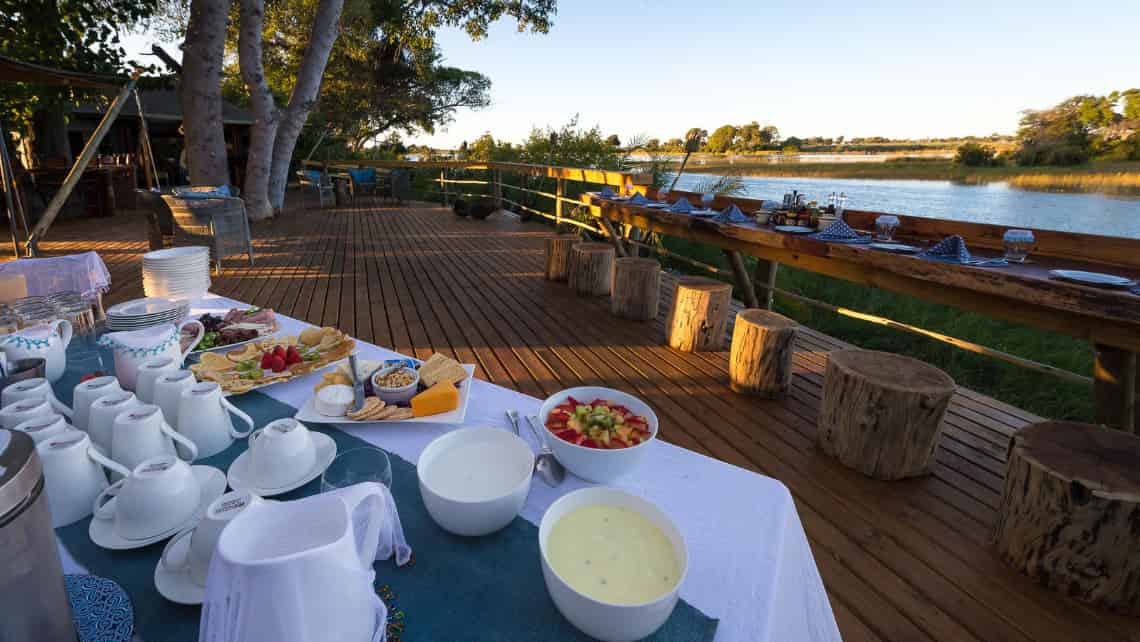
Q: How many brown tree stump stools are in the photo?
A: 7